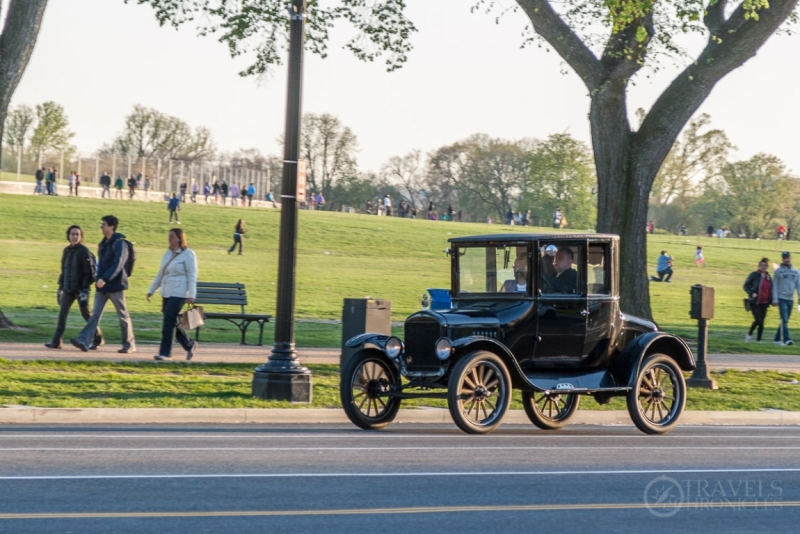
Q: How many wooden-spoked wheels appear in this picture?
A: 4